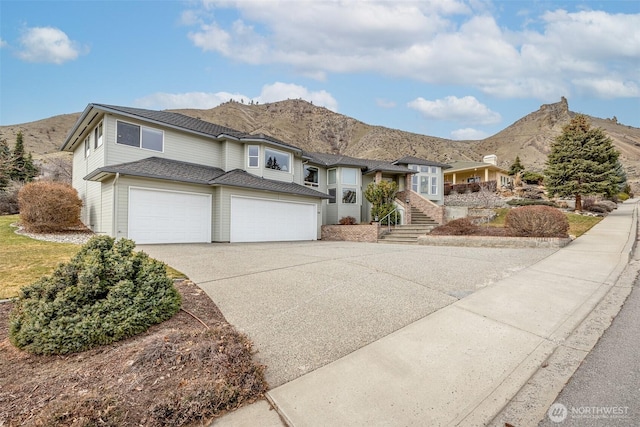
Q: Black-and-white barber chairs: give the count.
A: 0